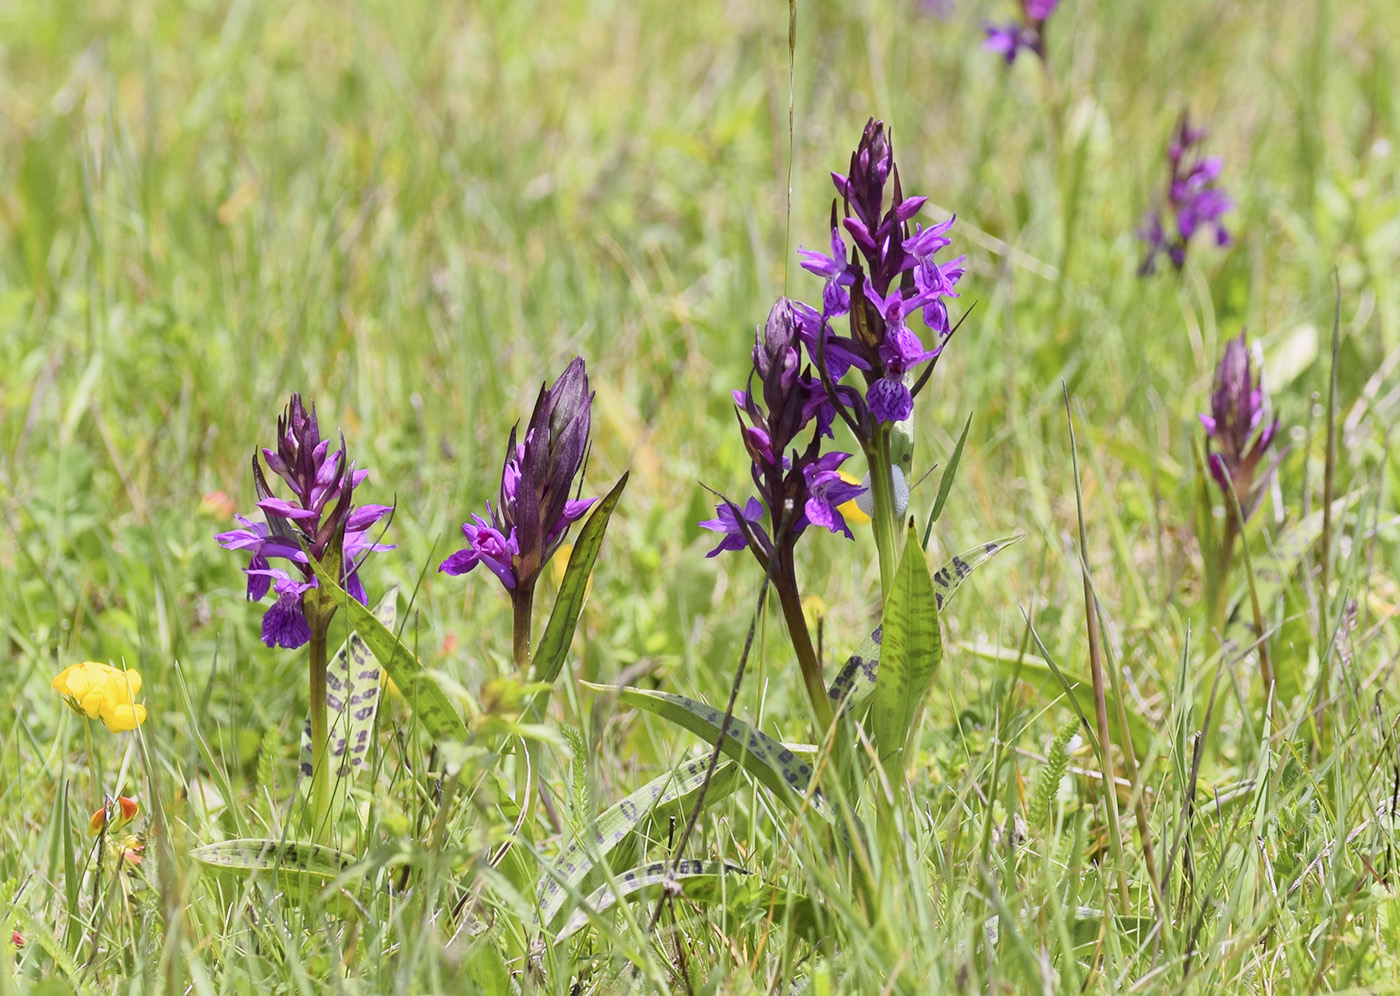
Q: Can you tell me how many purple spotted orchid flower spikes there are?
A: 7